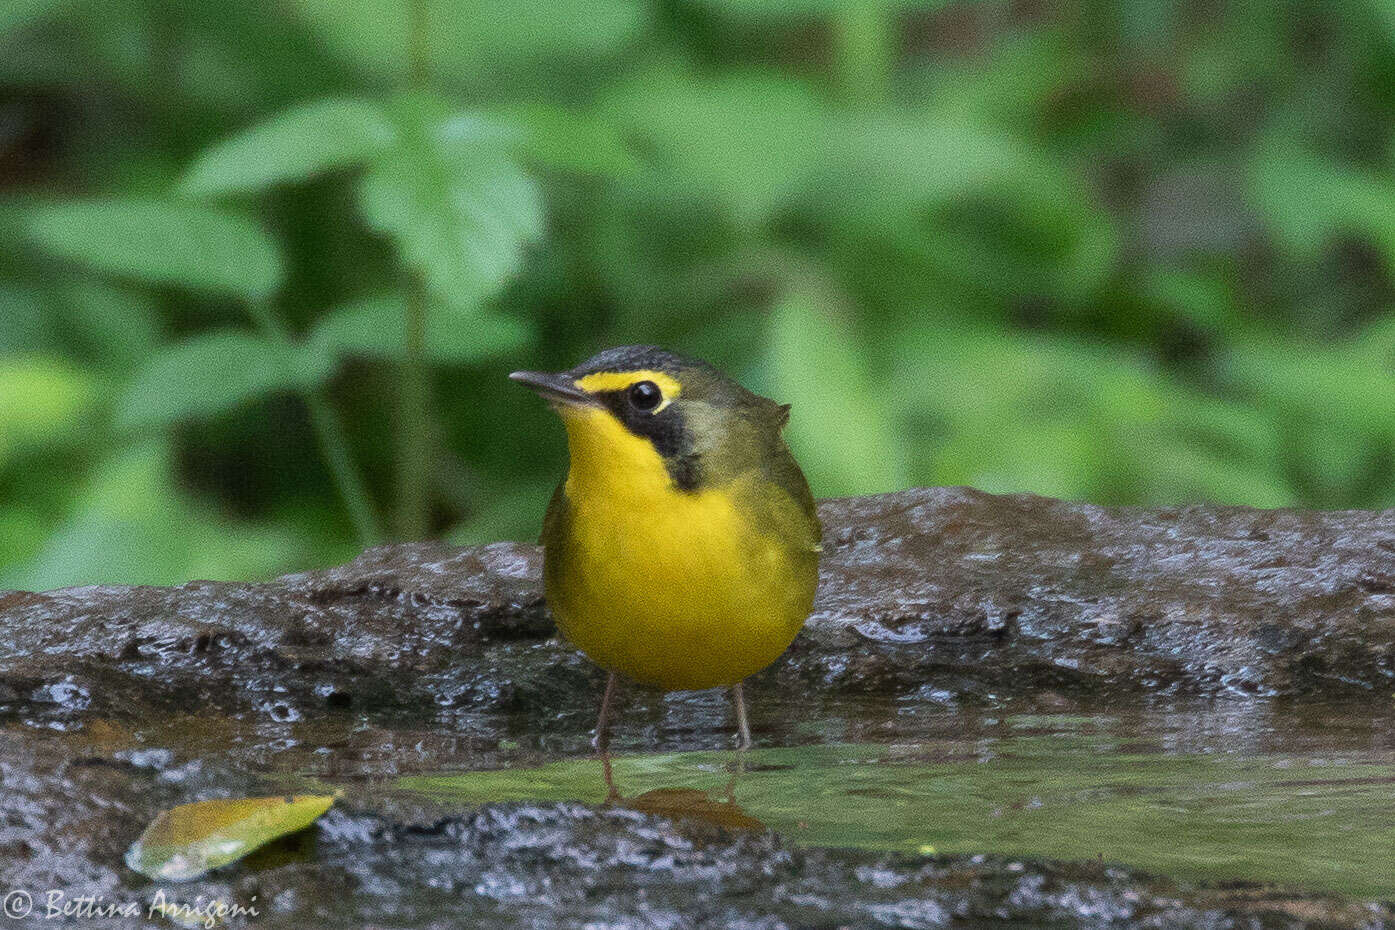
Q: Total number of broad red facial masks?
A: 0